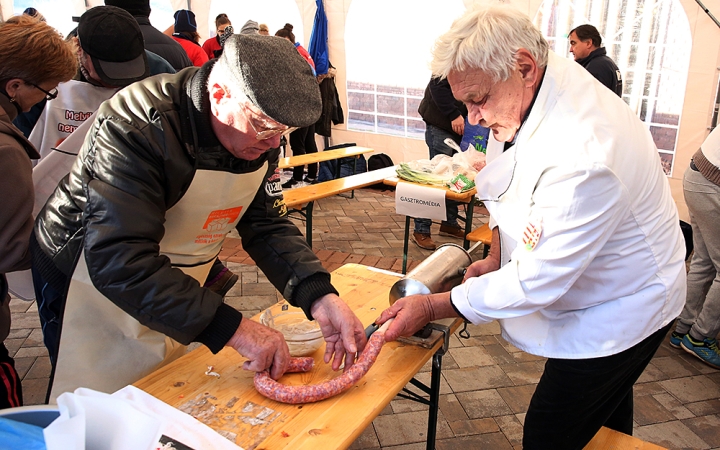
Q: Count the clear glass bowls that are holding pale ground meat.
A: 1